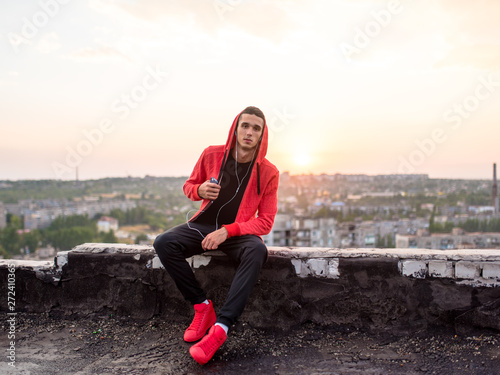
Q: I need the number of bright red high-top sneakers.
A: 2